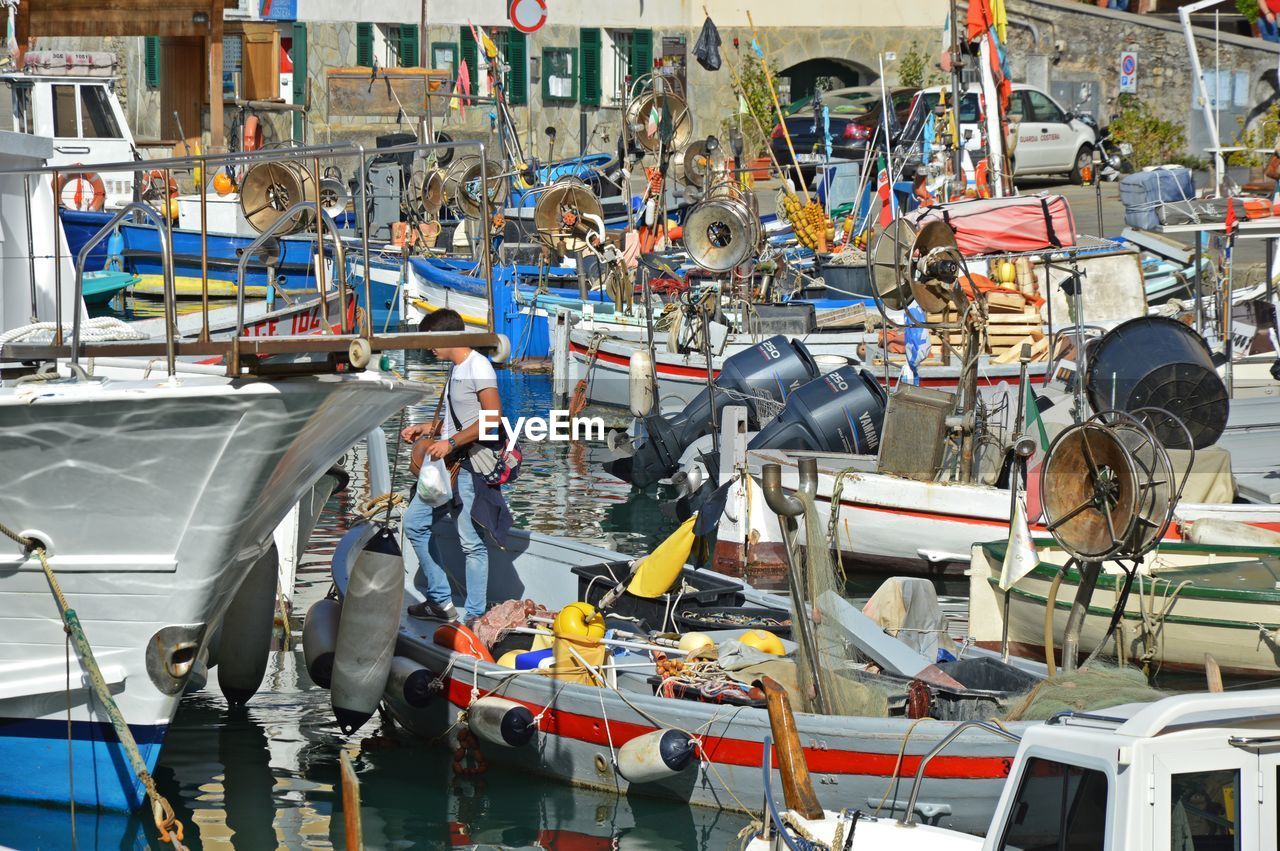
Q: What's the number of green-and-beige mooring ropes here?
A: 1